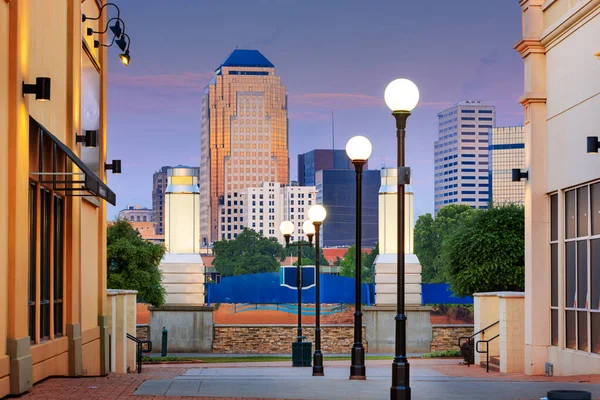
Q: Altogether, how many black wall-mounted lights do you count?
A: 8